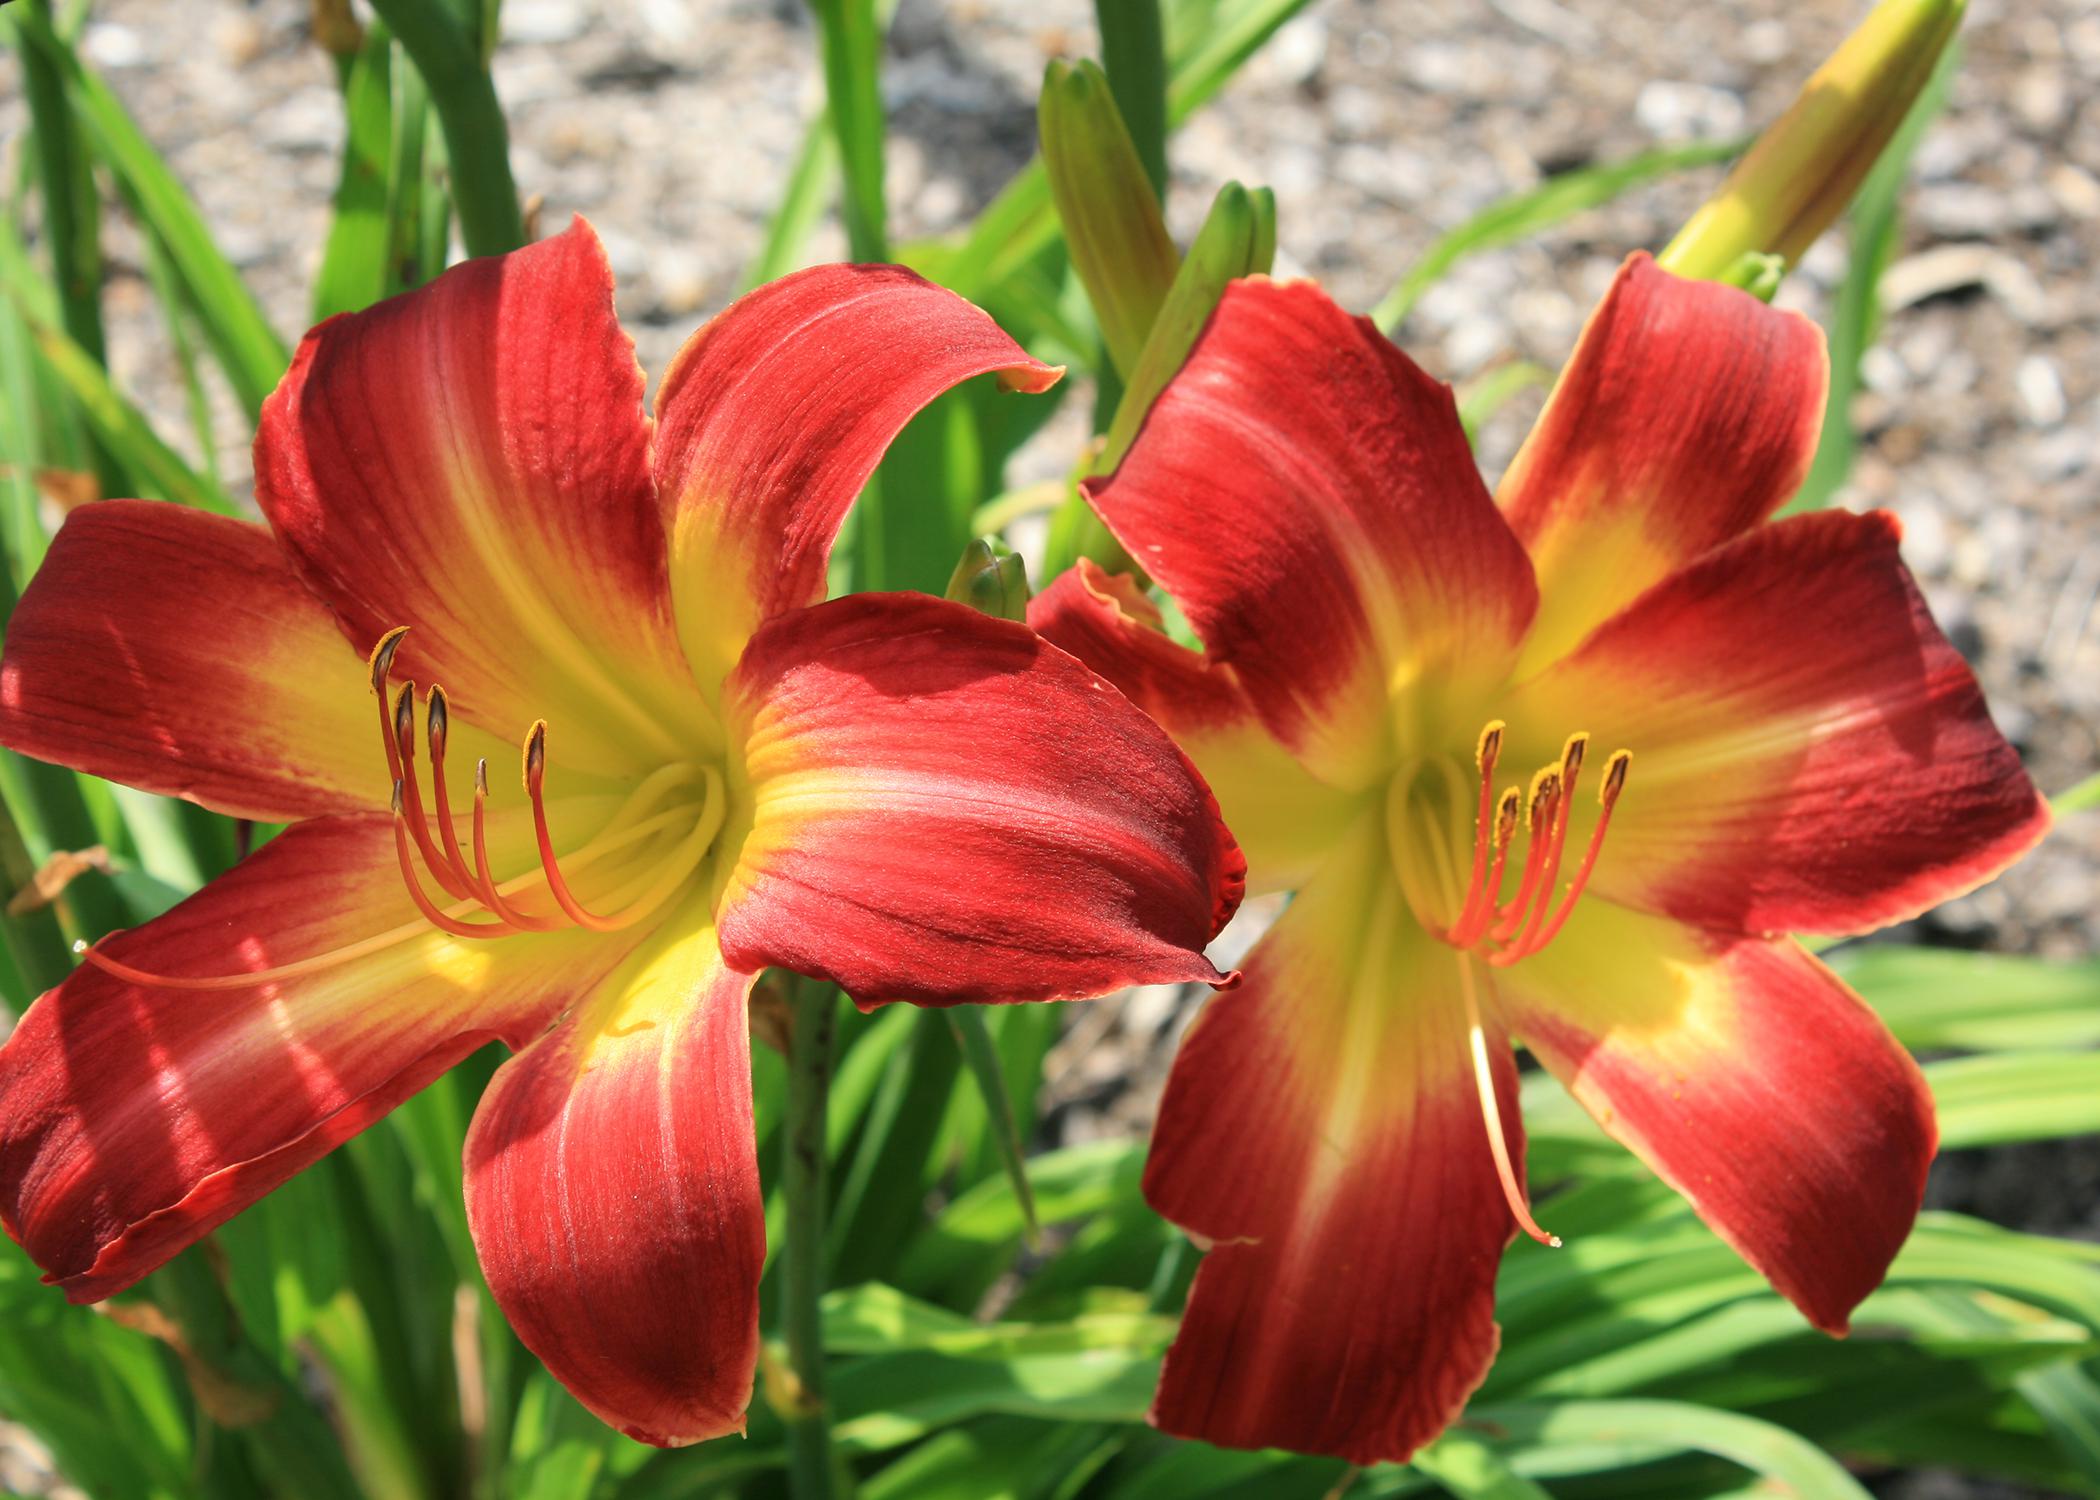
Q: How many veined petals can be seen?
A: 12